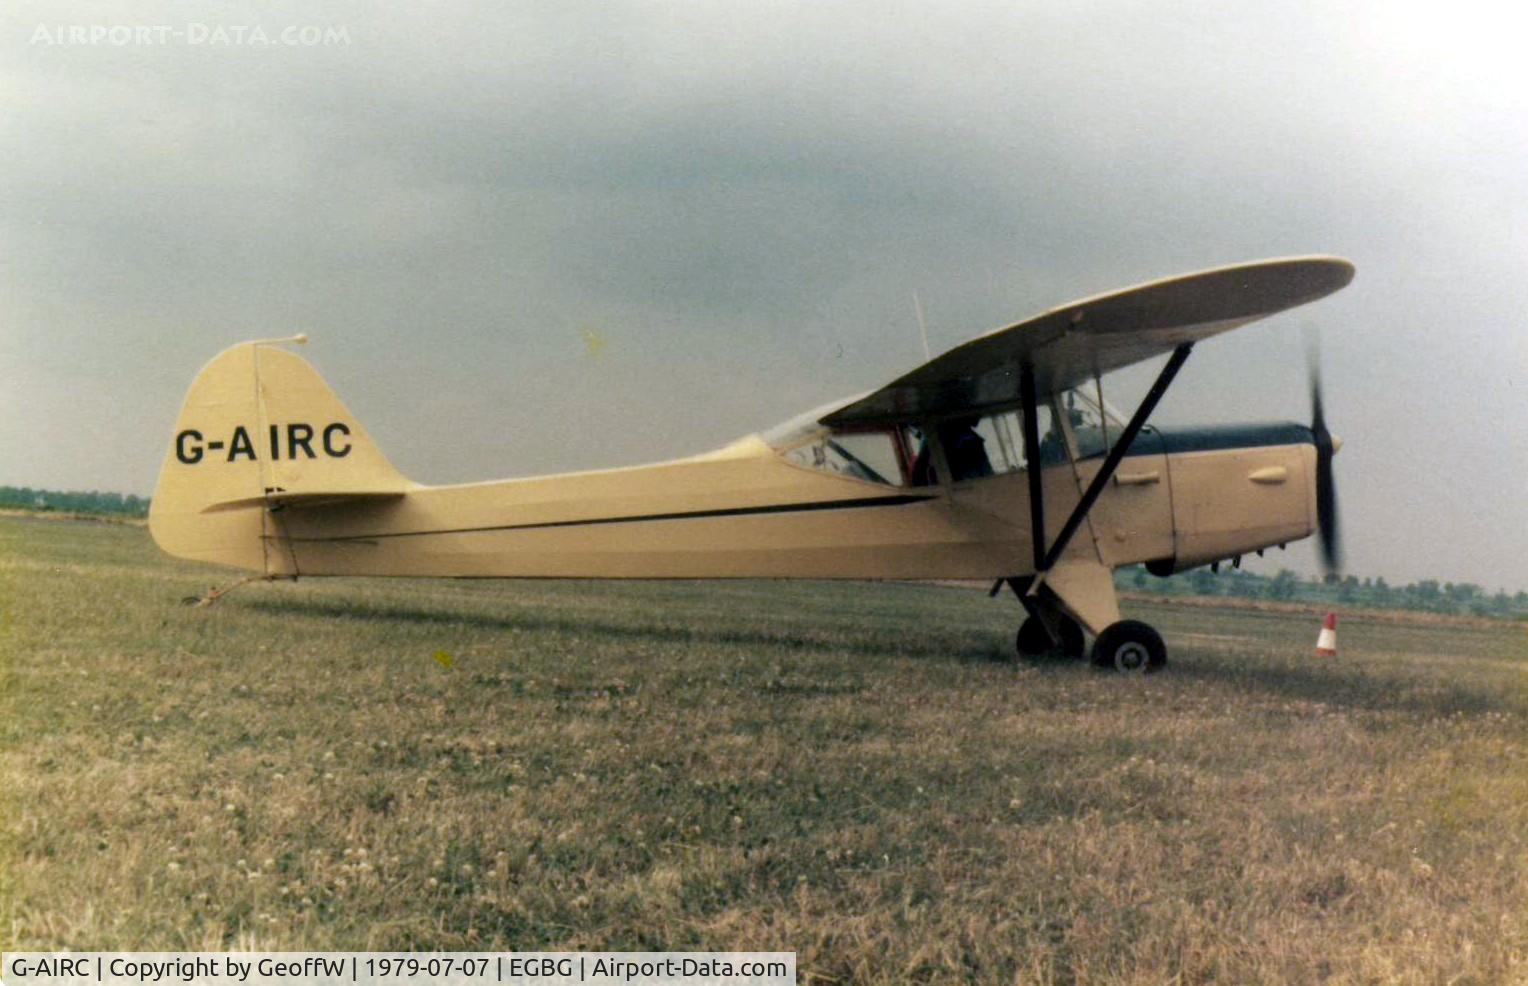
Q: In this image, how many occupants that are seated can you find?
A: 1